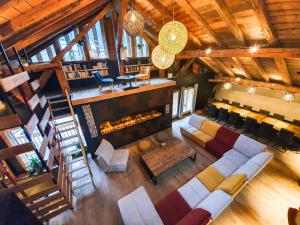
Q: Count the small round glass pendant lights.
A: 3